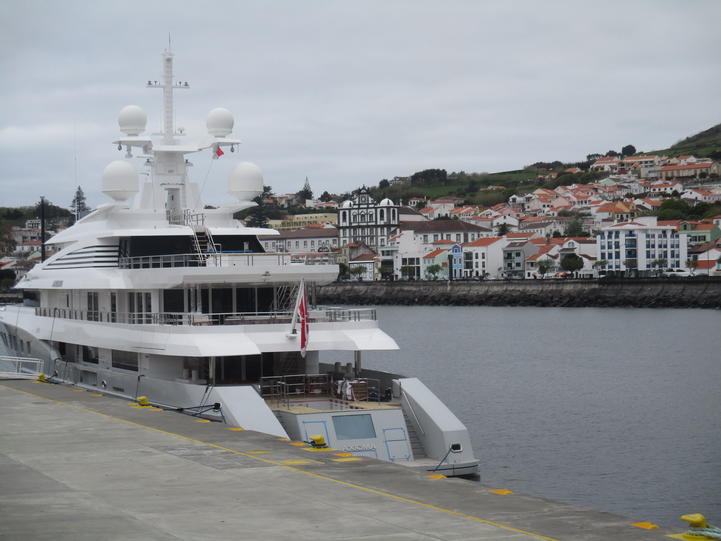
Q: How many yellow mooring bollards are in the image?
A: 4